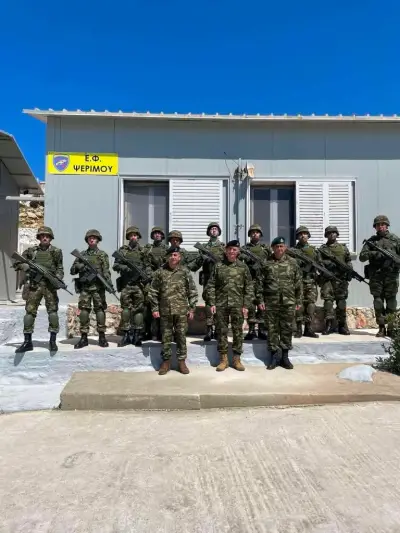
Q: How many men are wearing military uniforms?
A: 13